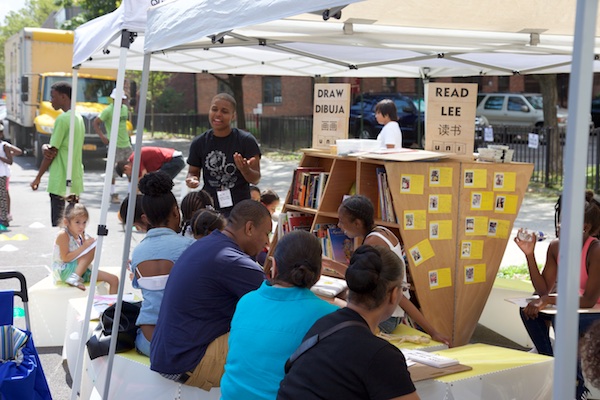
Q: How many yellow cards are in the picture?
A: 15